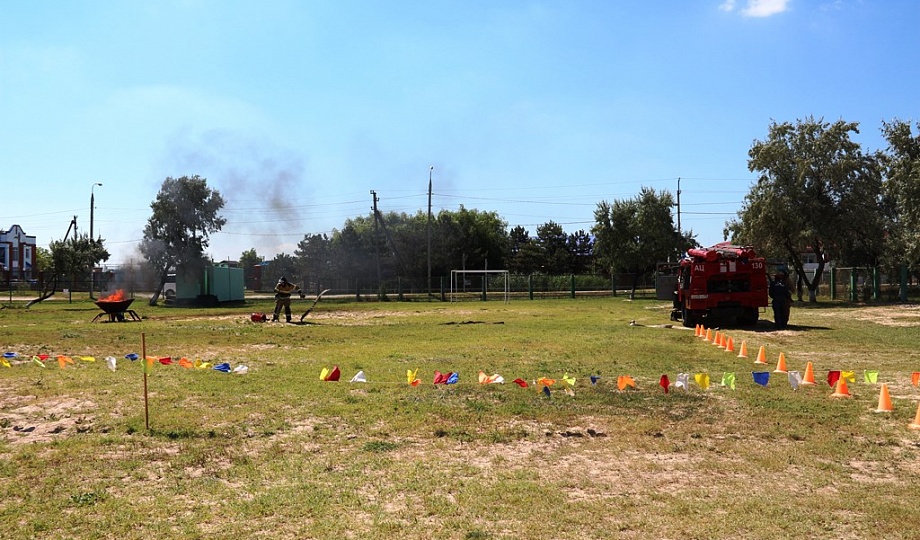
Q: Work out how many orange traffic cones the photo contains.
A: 13